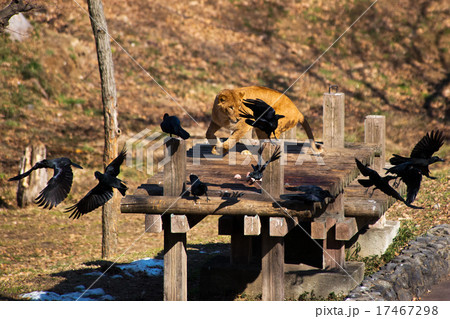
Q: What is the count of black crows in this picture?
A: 10